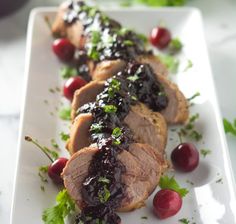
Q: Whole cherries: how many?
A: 6